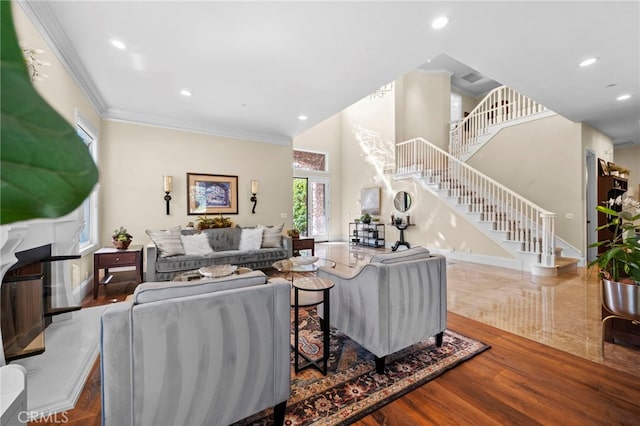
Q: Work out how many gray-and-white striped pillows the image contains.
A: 2